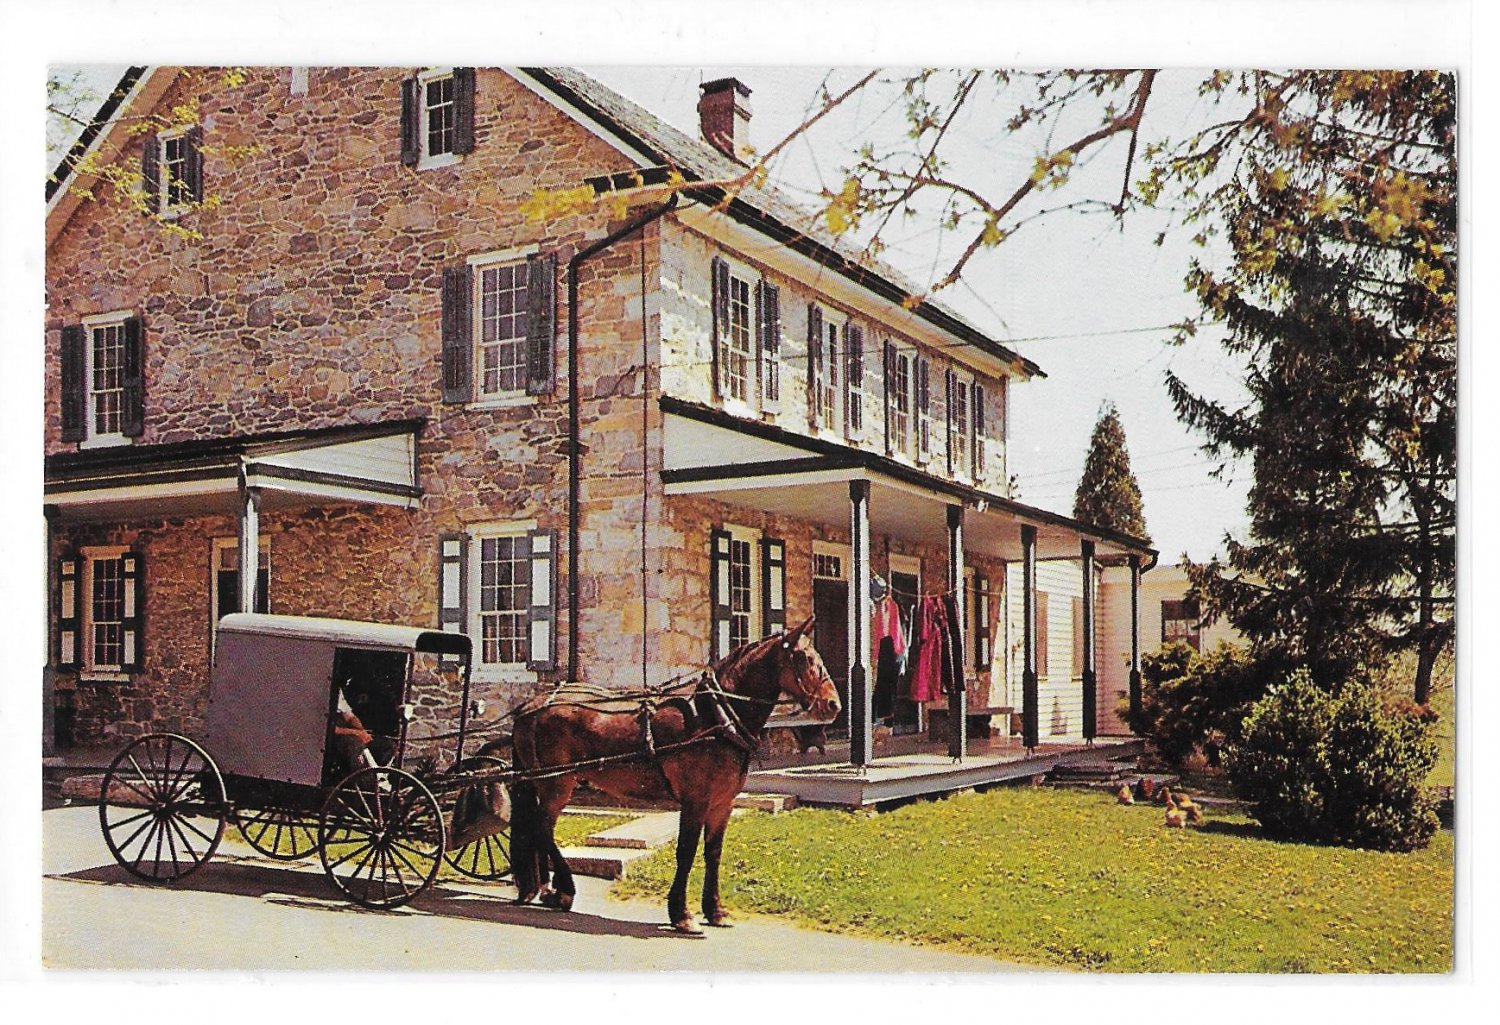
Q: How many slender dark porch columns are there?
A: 5